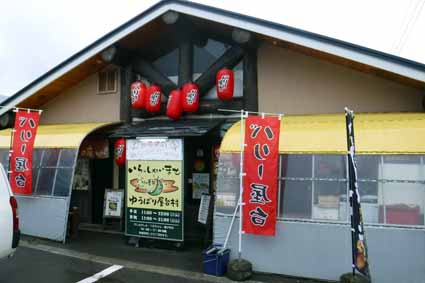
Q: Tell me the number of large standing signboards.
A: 1